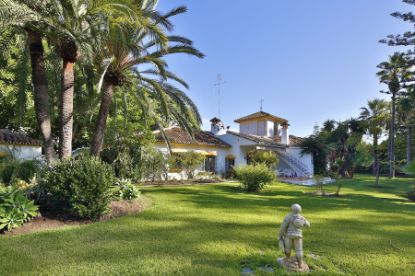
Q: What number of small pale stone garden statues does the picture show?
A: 1